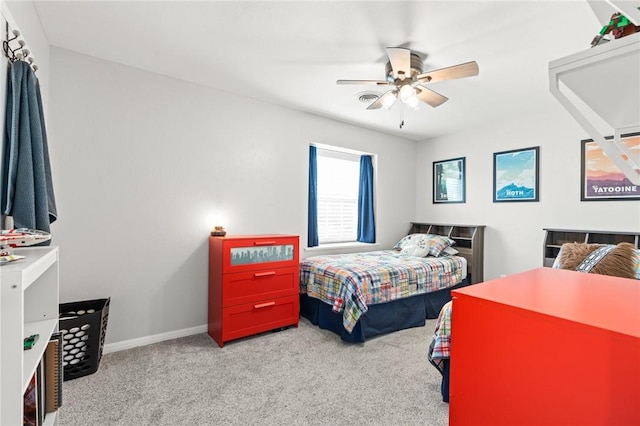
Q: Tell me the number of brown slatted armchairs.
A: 0